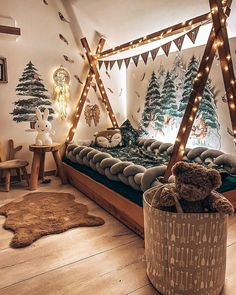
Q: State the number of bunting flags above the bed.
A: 11